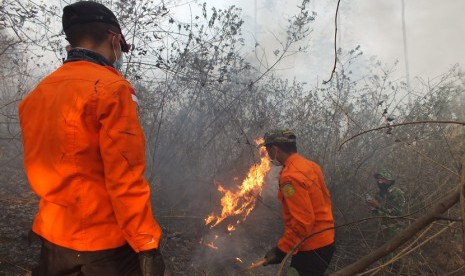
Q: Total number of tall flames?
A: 1